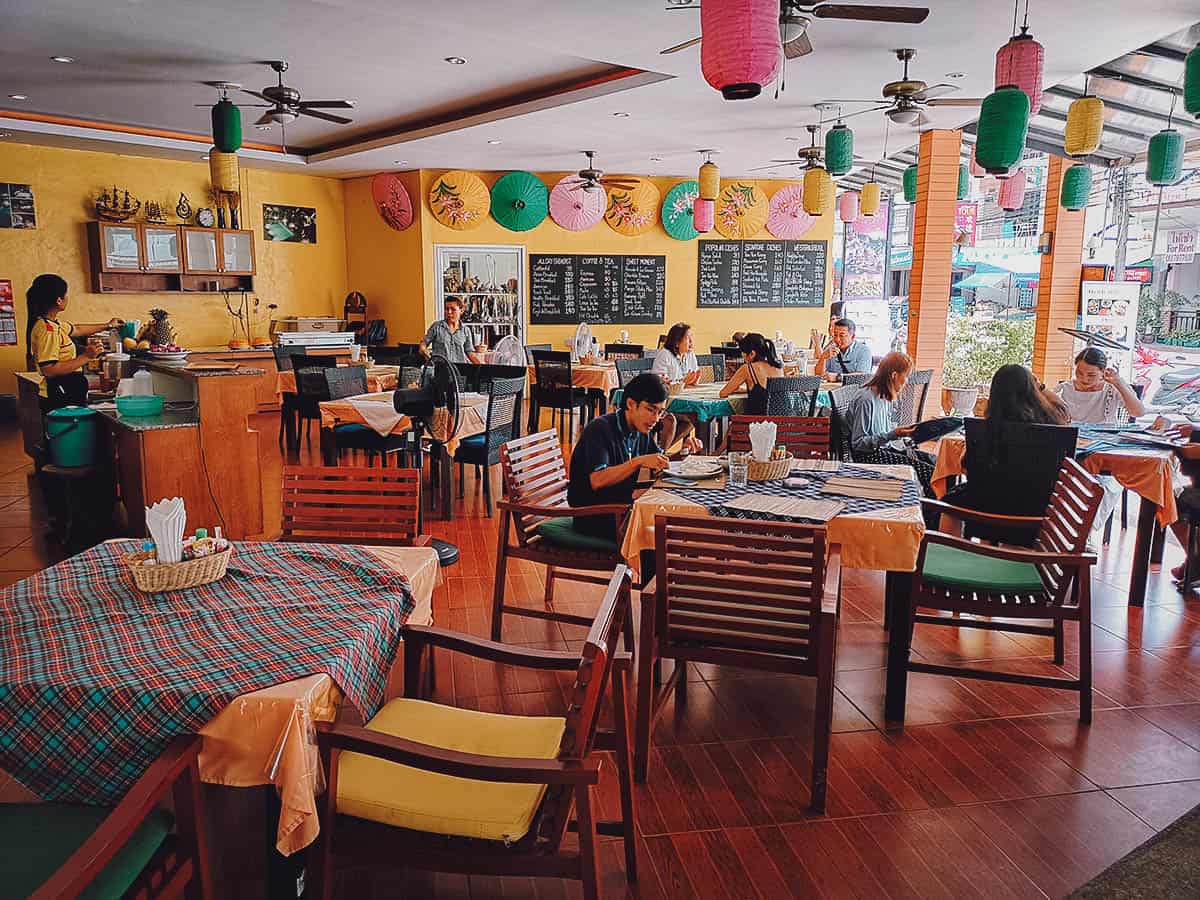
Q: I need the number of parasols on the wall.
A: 8